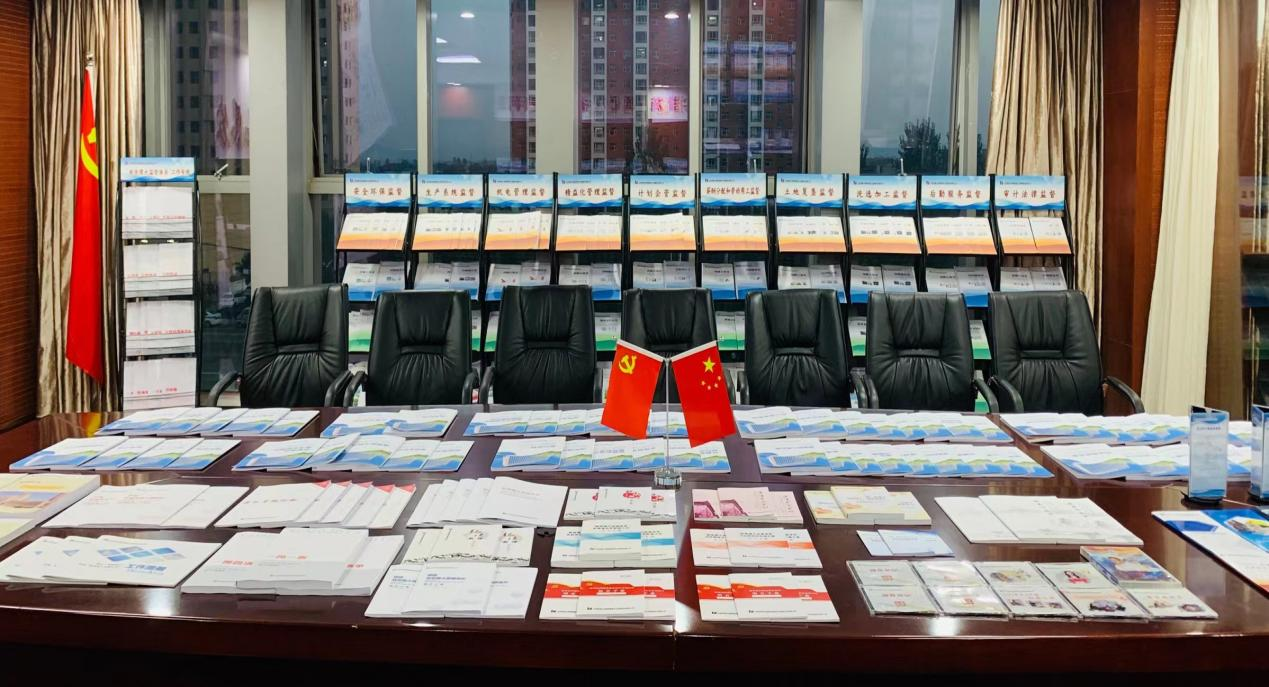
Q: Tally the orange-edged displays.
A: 10